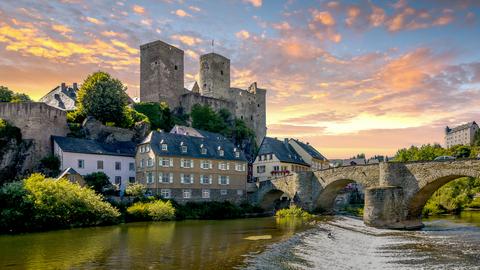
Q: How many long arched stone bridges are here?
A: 1